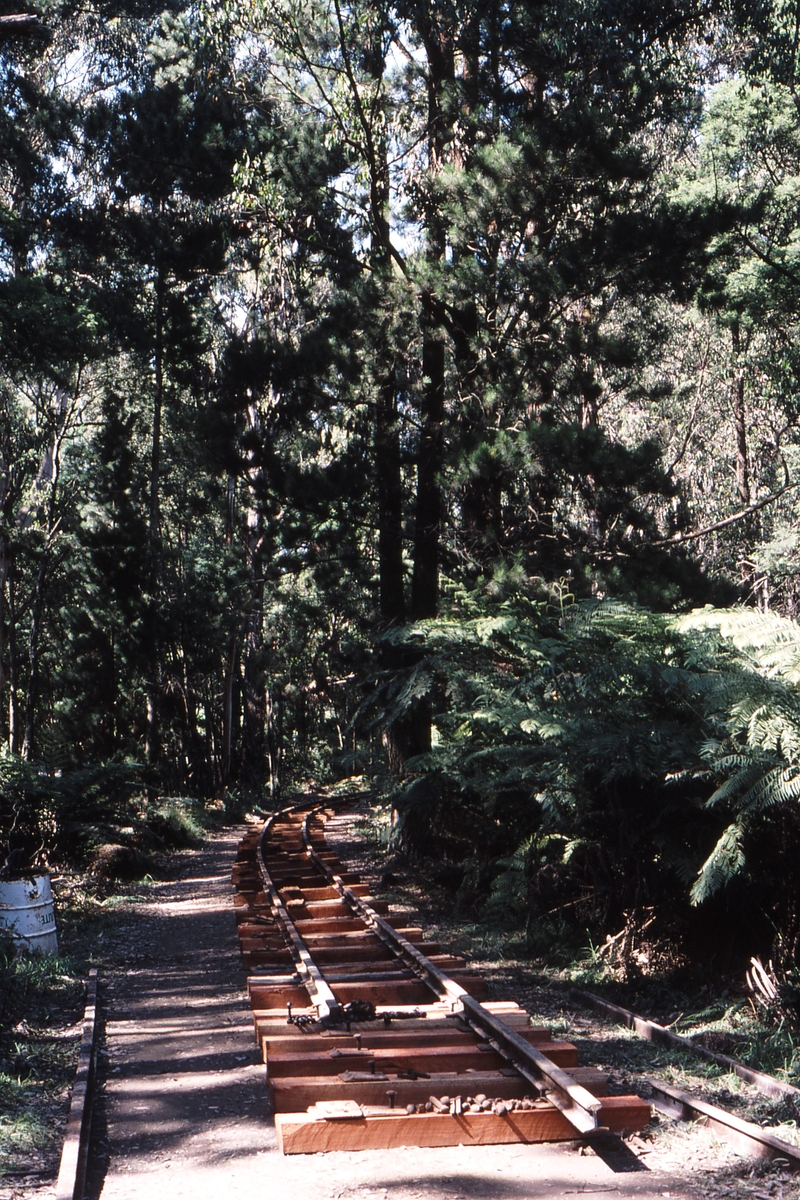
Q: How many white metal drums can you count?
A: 1